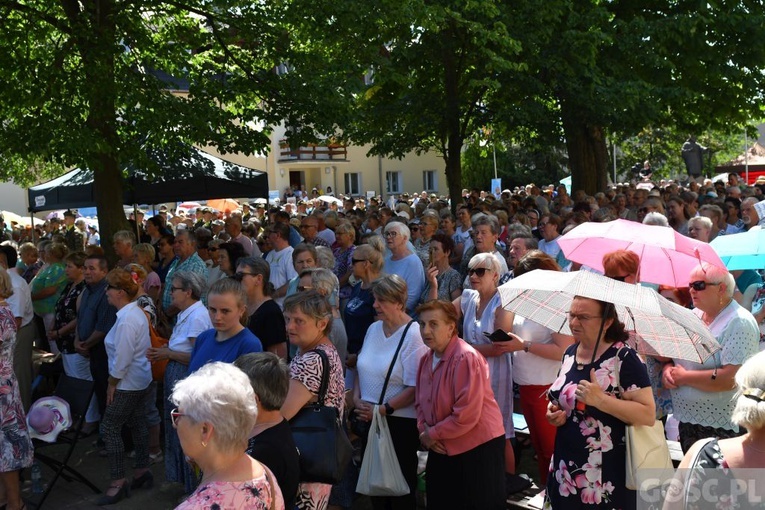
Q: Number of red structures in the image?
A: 1